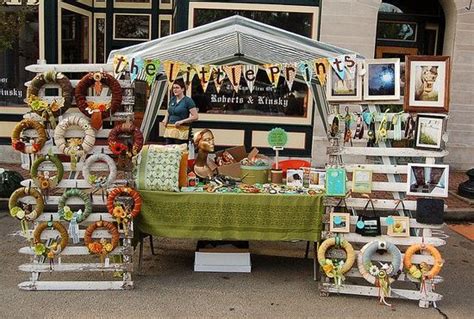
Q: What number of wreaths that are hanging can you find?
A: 15